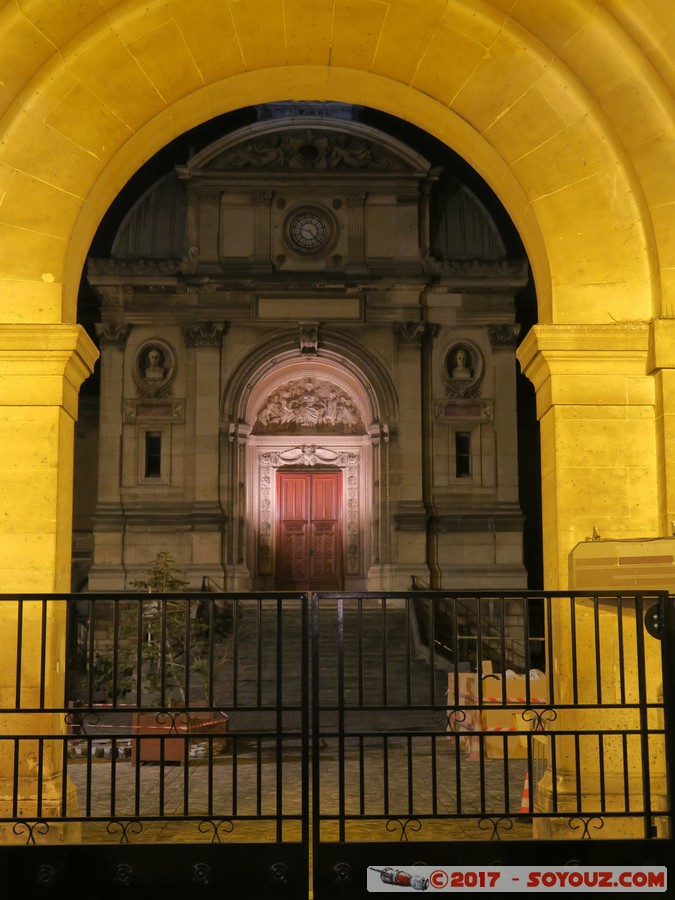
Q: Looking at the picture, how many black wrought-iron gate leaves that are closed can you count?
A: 2